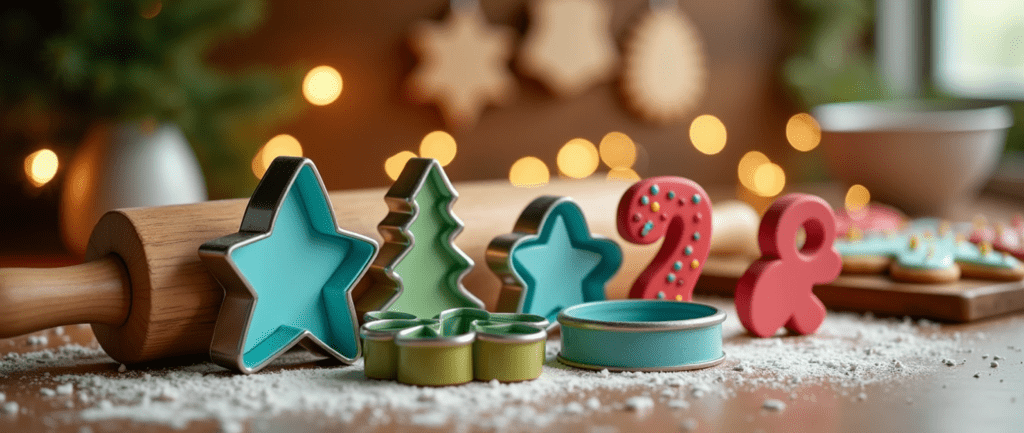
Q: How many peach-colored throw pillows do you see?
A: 0